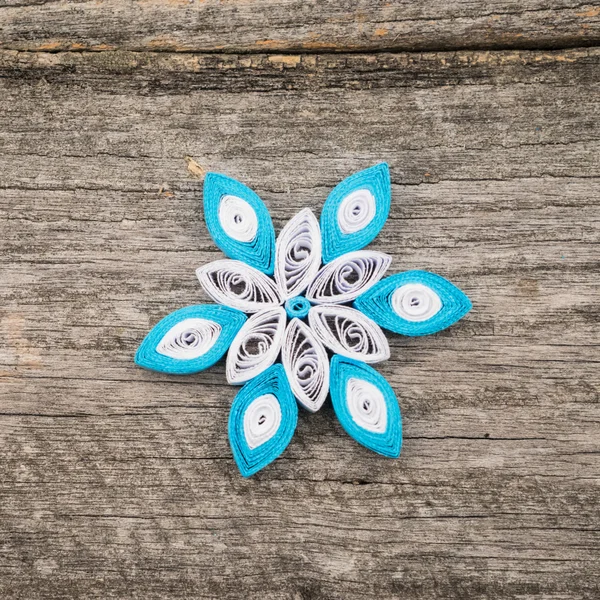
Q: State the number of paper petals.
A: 12